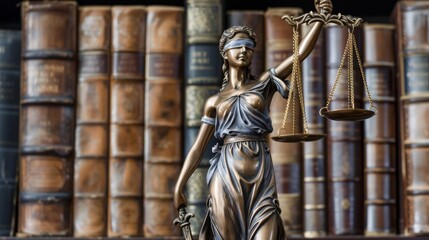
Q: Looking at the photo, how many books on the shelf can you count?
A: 12